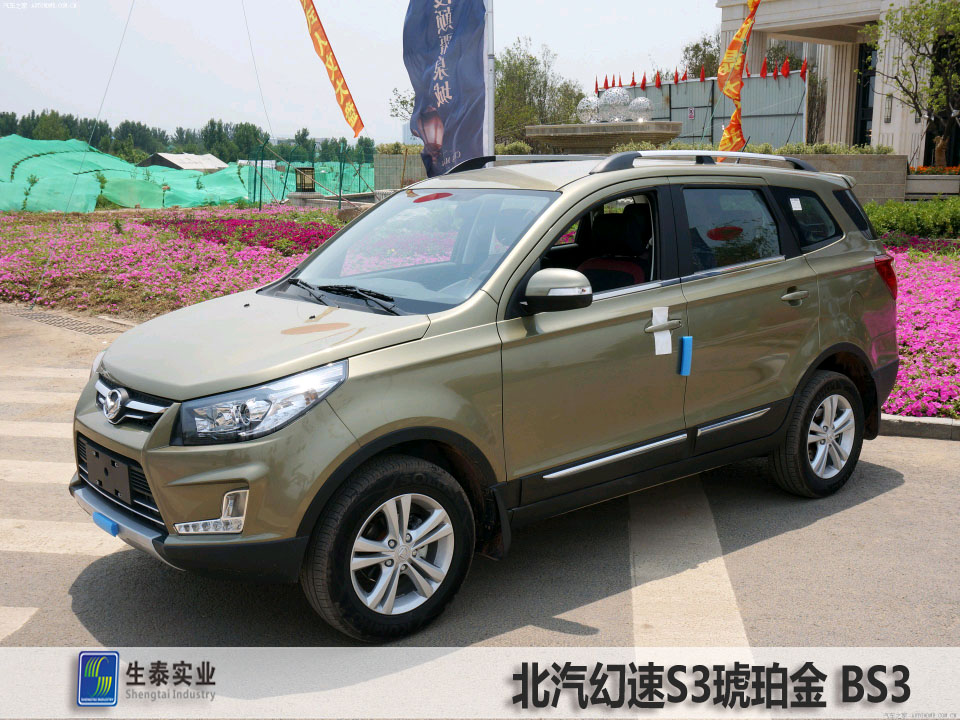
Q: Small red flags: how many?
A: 15